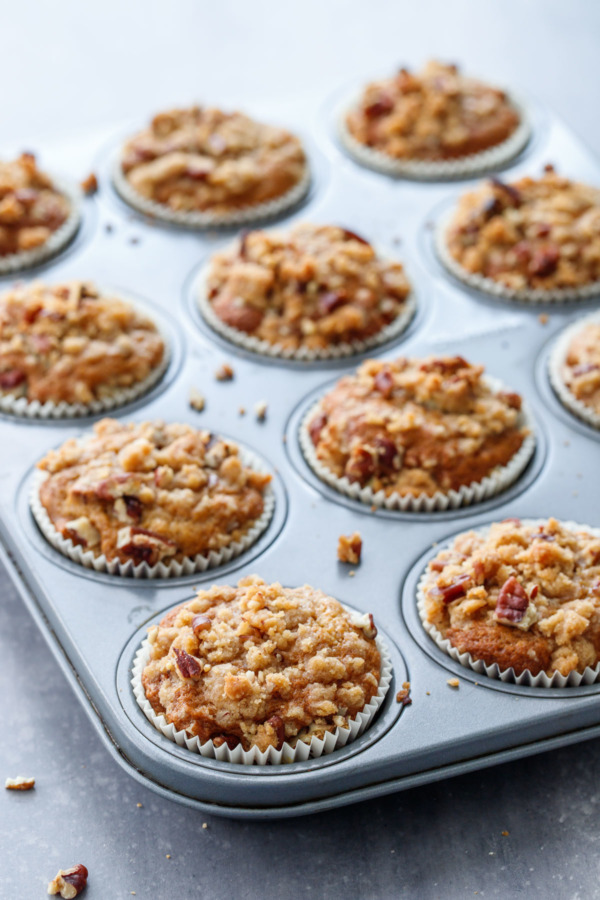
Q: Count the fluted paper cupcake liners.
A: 11